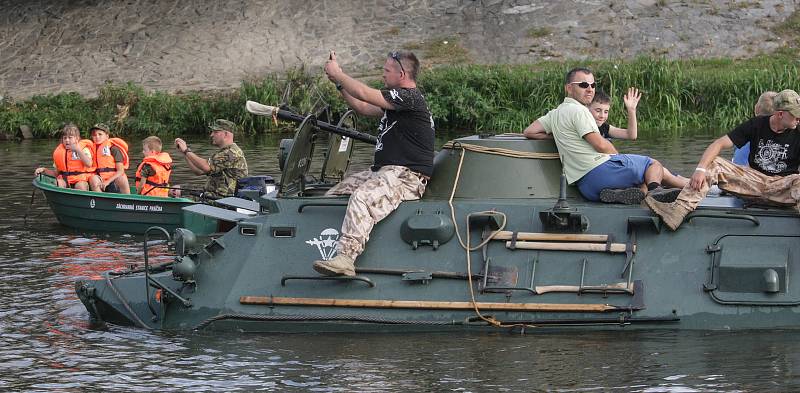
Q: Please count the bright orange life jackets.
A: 3